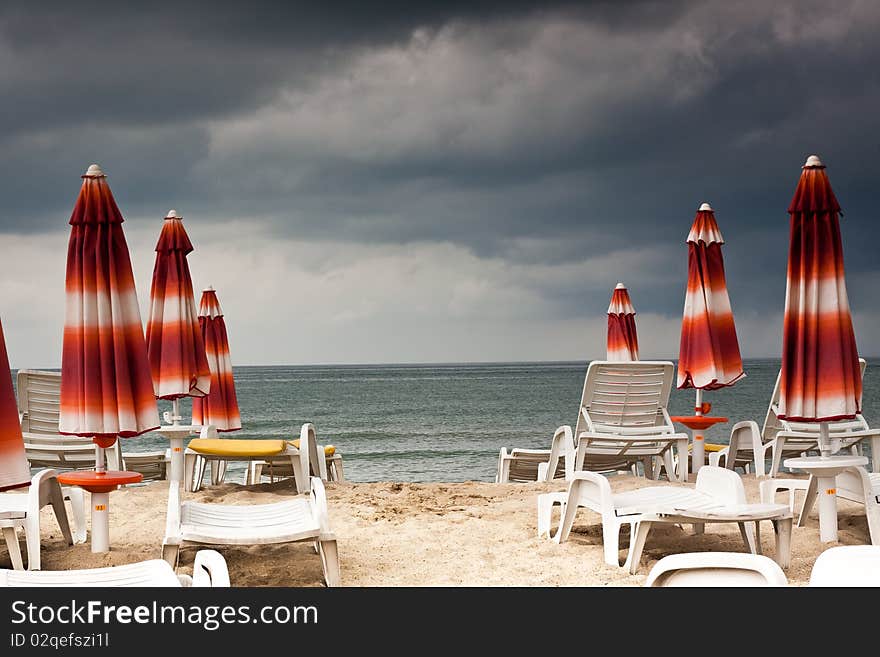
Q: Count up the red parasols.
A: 7